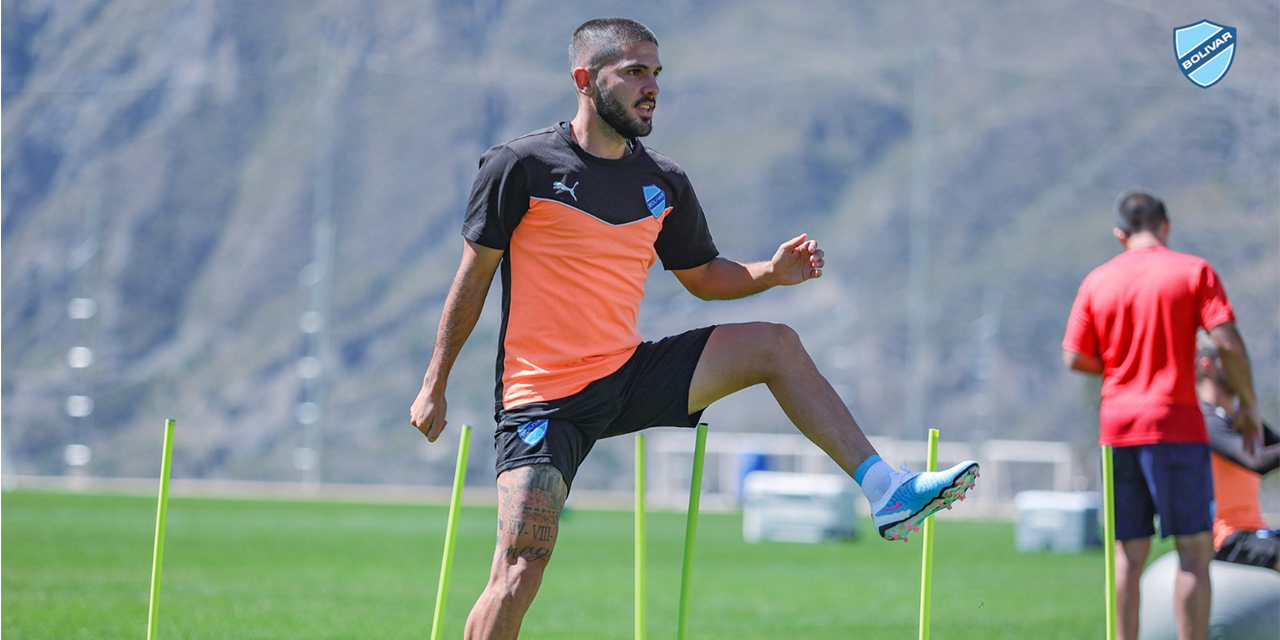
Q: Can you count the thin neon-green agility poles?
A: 6